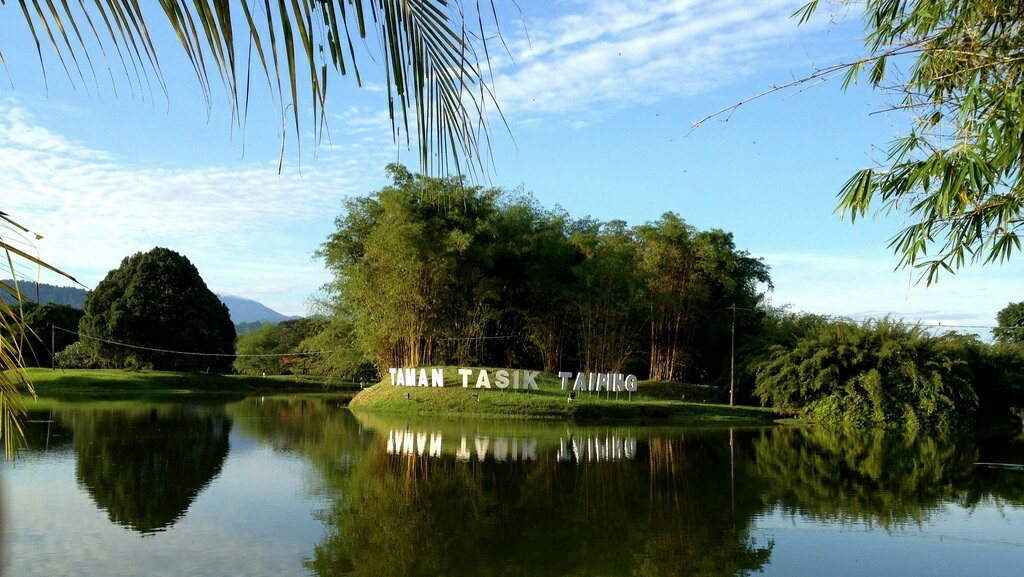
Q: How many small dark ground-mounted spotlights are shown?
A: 3